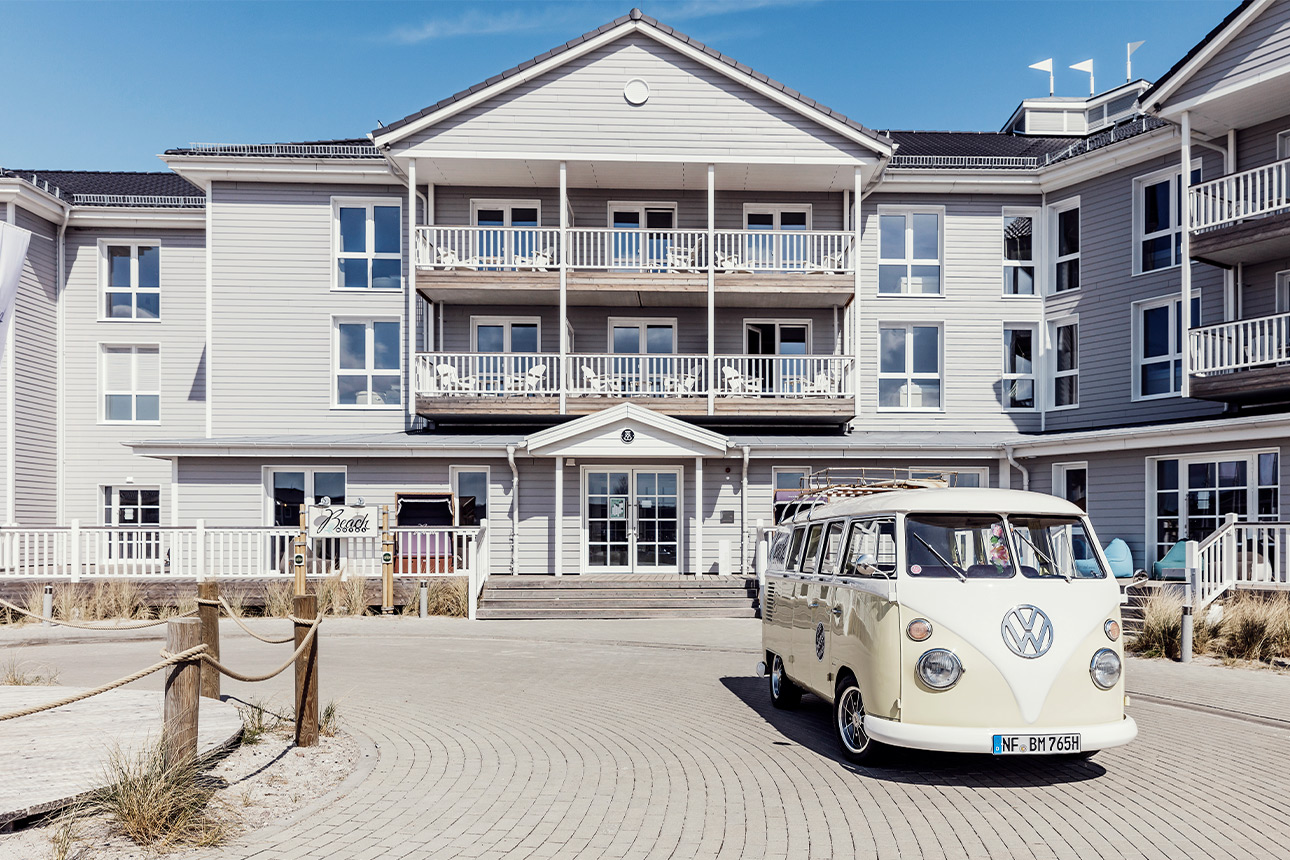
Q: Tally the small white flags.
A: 3